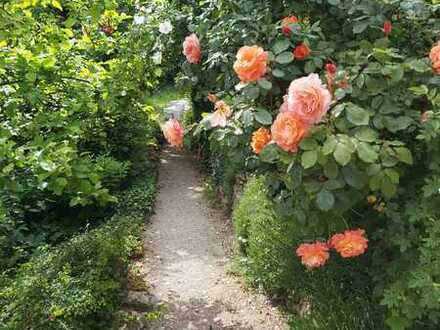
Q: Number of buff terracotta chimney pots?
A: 0